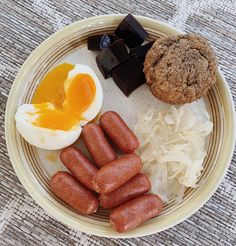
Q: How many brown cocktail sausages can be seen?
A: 7